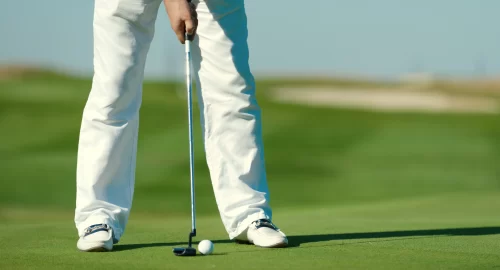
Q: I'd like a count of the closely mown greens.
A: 1